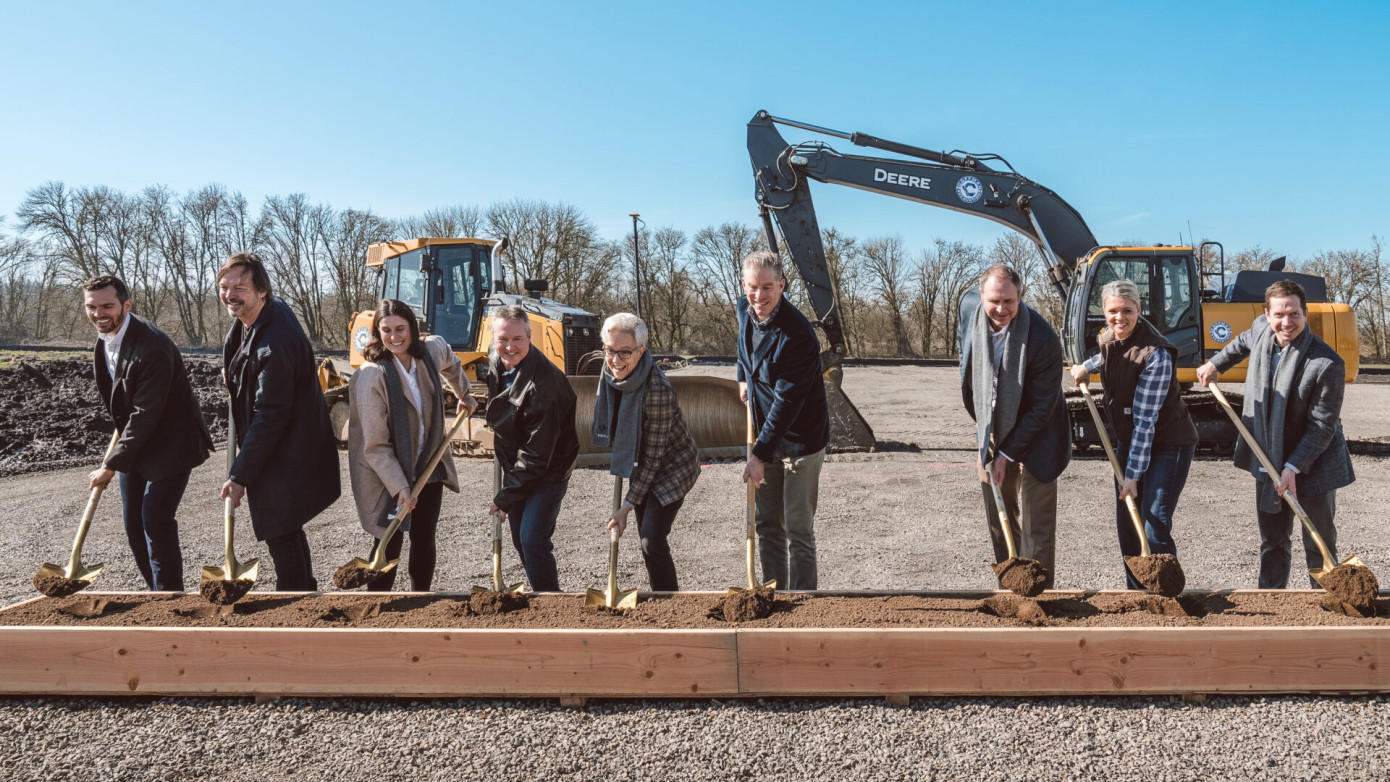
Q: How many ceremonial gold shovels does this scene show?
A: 9